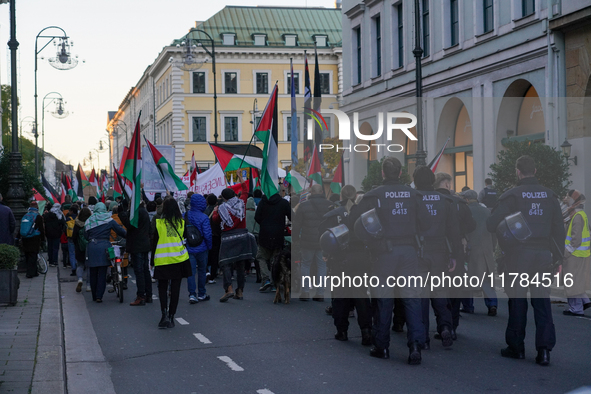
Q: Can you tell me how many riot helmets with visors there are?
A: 3